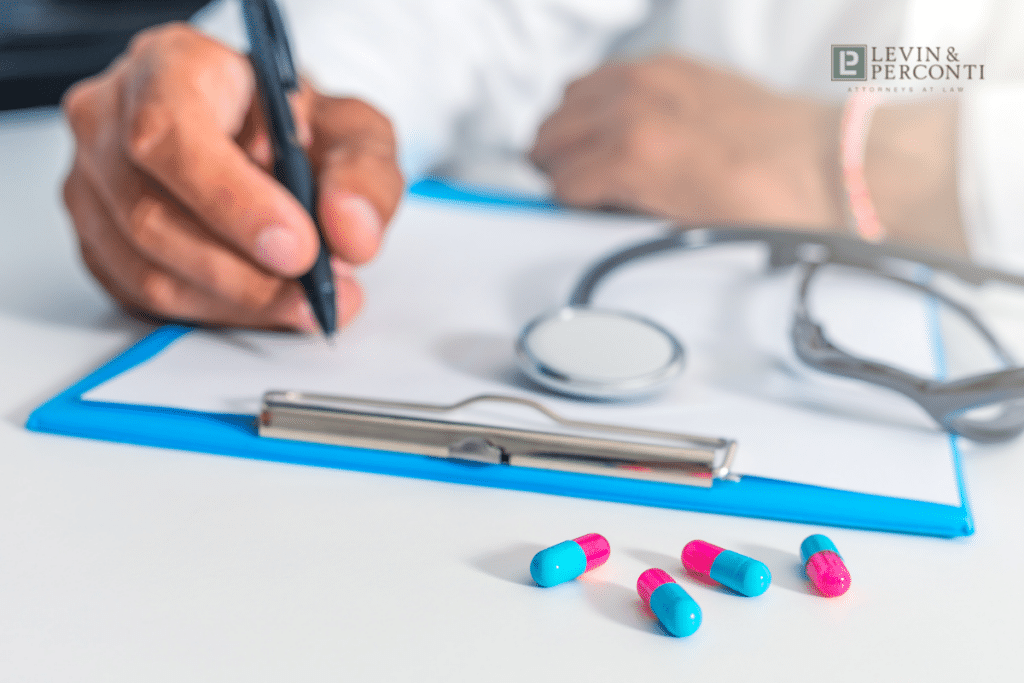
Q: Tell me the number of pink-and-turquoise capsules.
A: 4